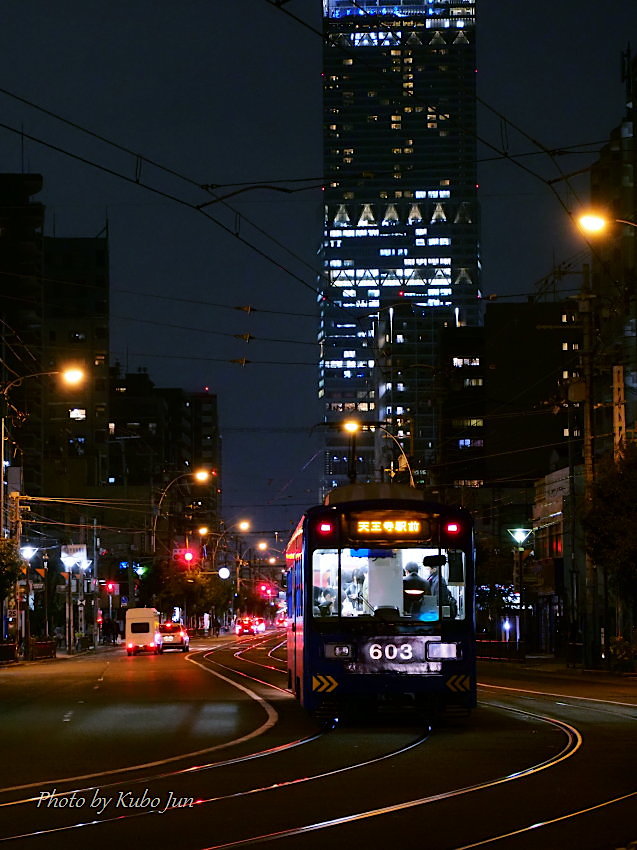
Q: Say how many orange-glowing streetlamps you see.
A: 8